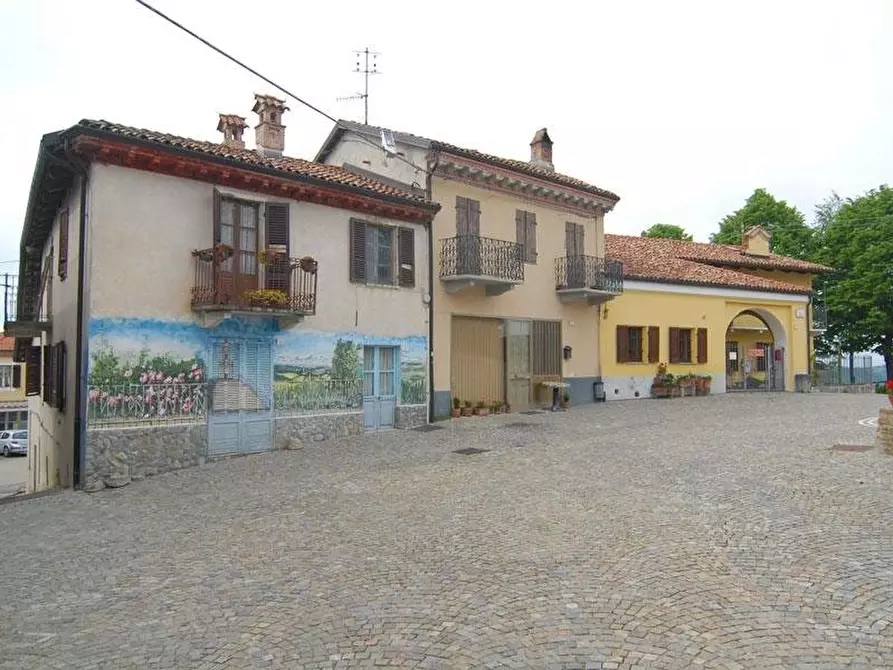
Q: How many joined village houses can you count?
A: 3